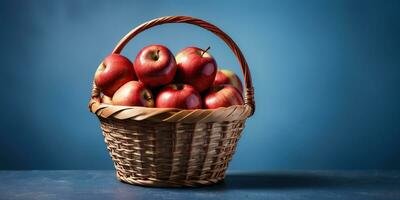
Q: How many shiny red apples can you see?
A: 7